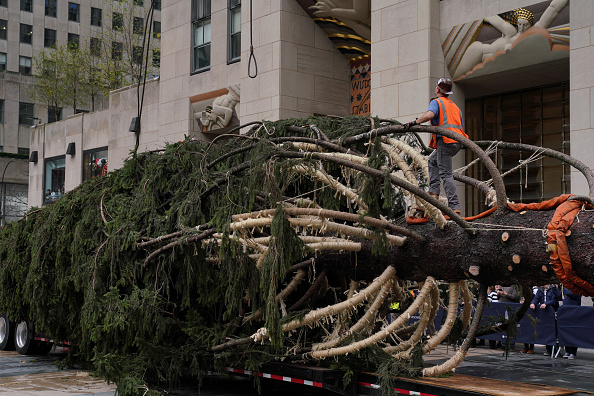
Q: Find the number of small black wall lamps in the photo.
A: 3